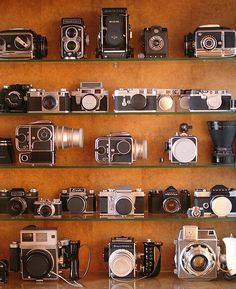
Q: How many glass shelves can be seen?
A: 4